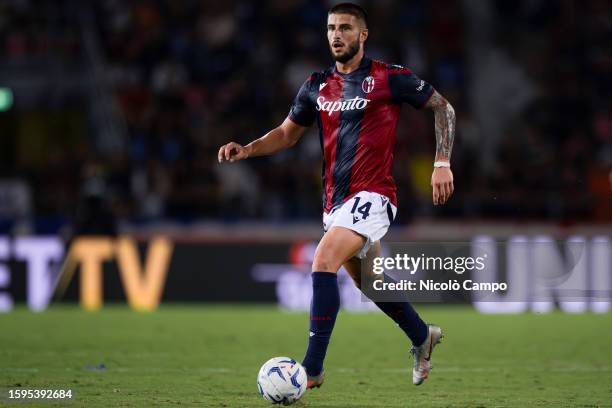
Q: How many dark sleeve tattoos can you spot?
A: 1